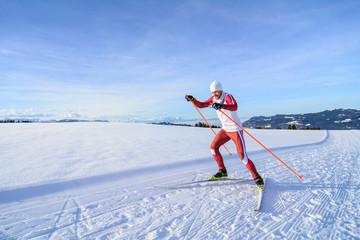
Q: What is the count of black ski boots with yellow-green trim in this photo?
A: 2